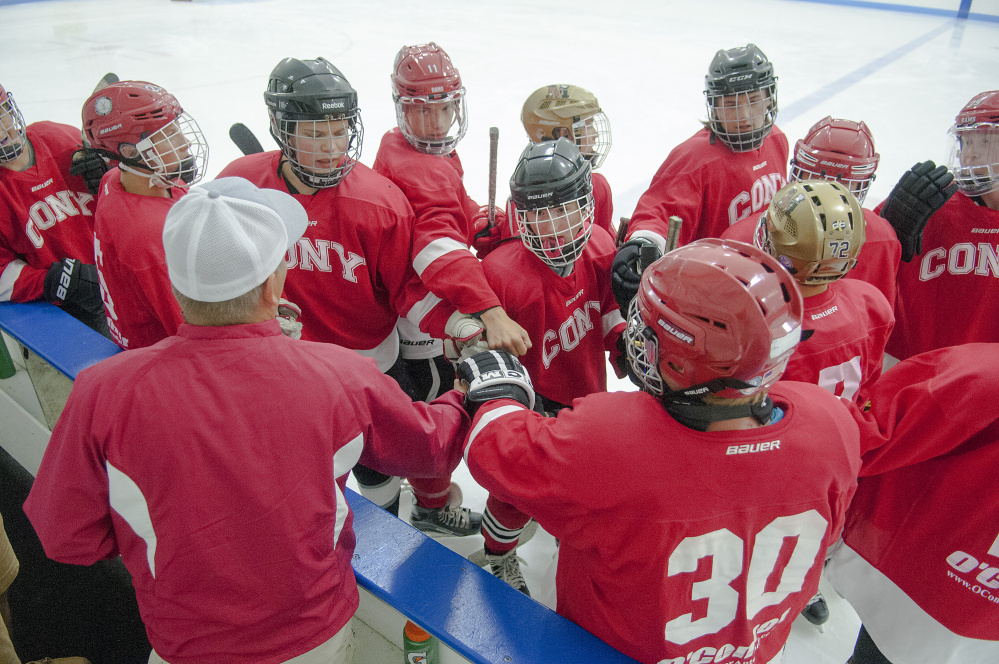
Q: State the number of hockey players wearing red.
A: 12